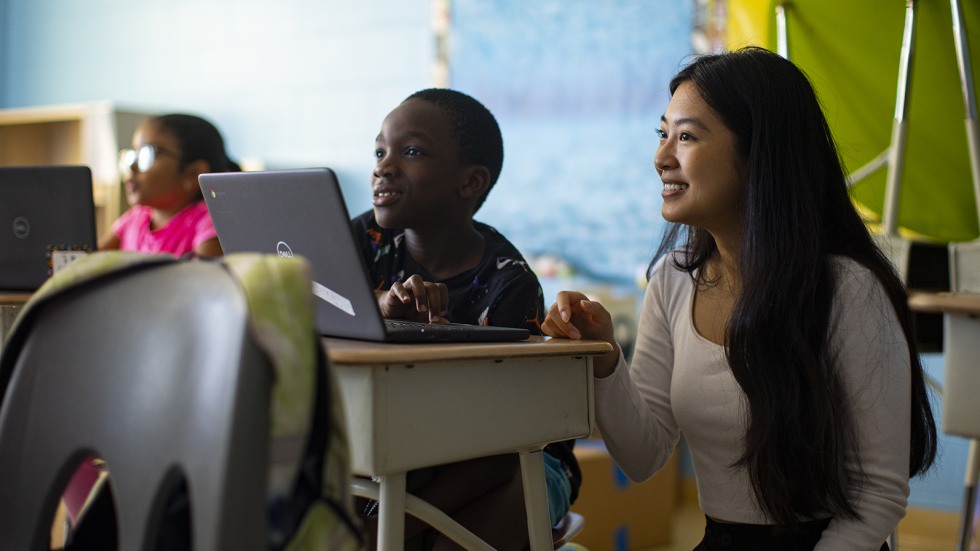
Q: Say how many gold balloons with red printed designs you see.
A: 0